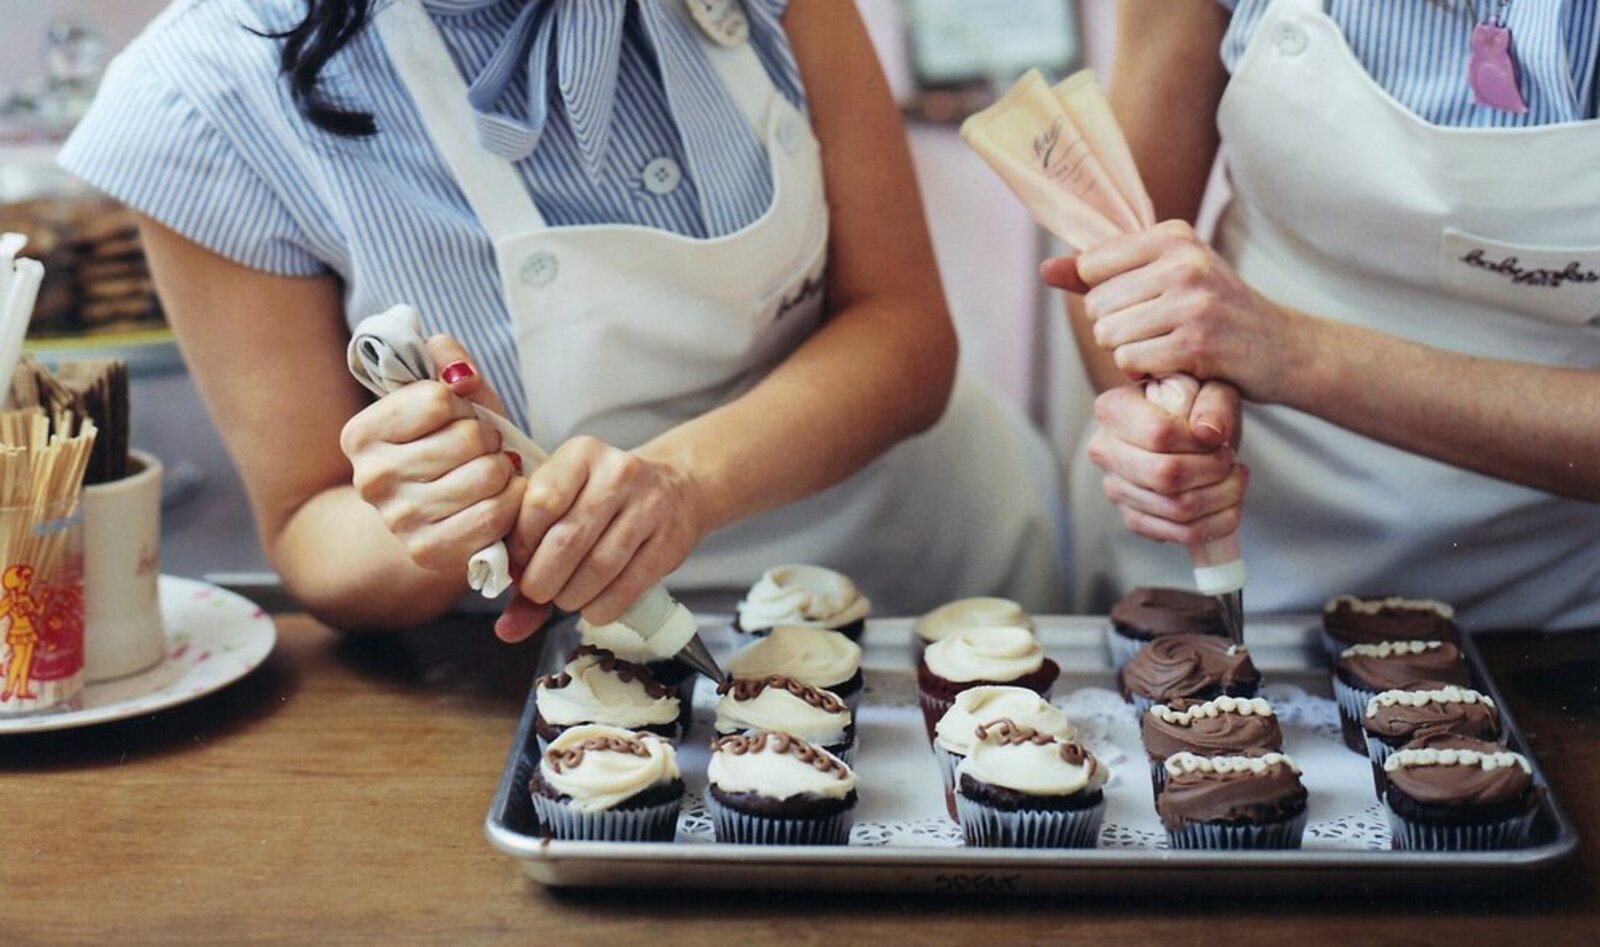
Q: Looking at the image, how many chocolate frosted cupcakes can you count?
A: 8